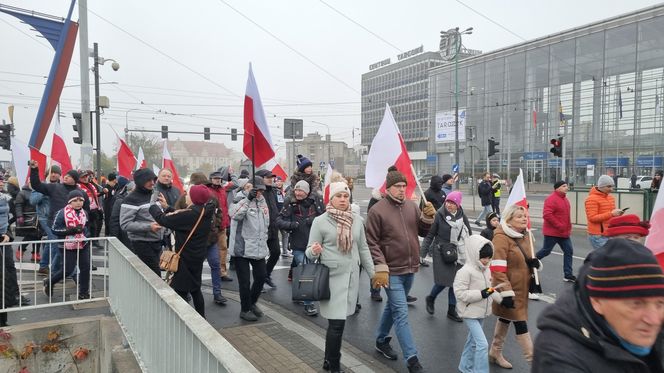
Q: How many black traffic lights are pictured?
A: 7